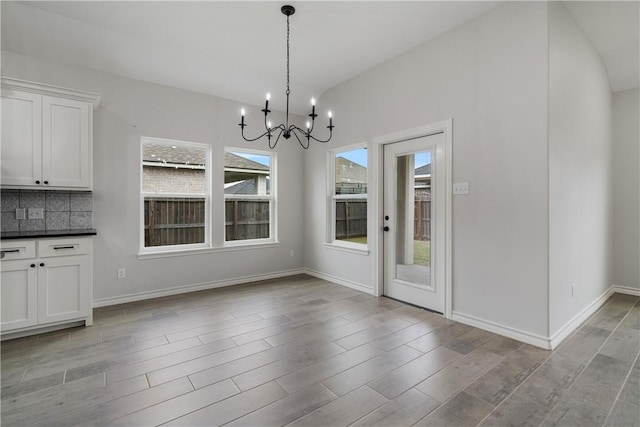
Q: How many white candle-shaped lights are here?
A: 6